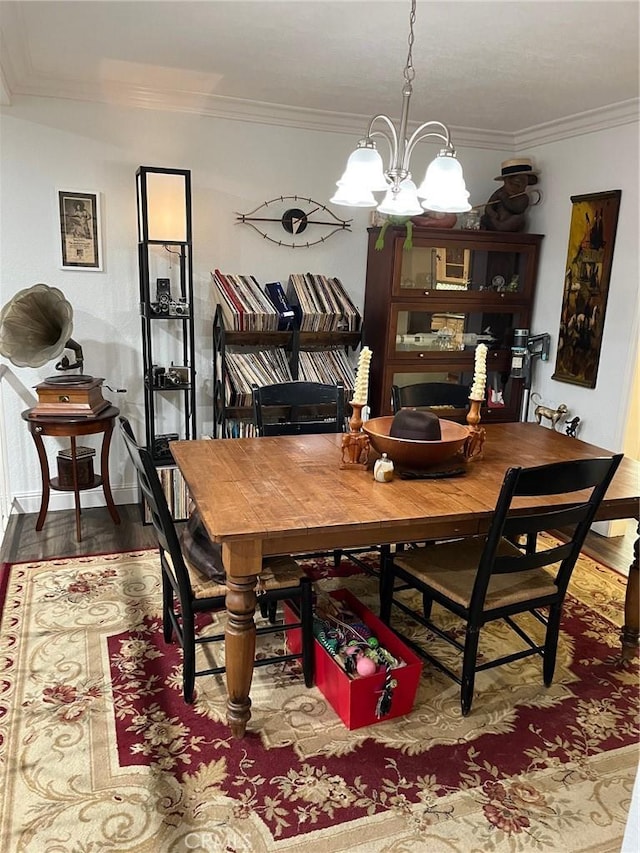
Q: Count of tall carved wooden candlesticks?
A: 2